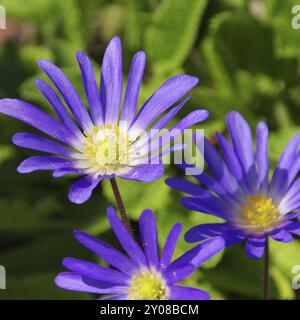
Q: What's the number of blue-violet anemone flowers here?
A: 3